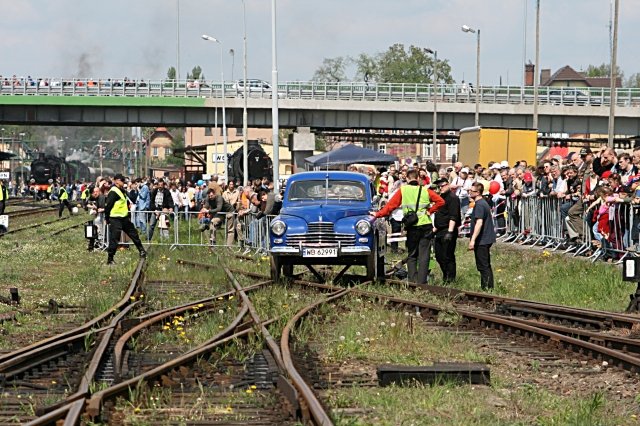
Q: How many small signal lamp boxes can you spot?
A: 2